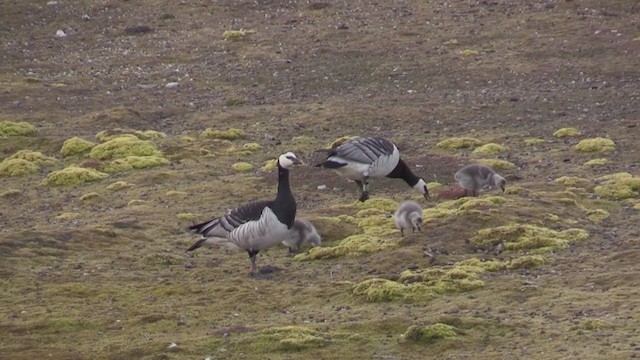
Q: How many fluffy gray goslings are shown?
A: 3